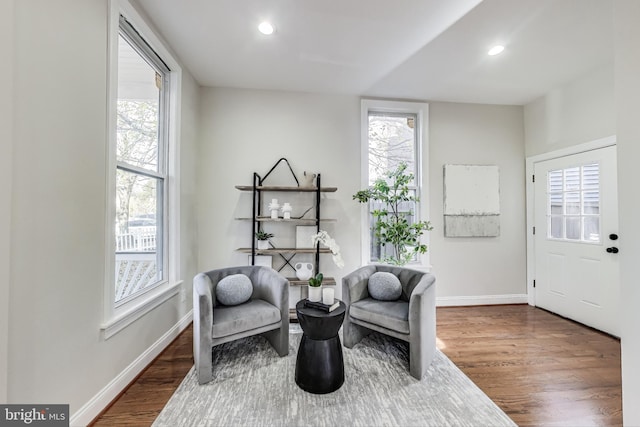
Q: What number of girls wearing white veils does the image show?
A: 0